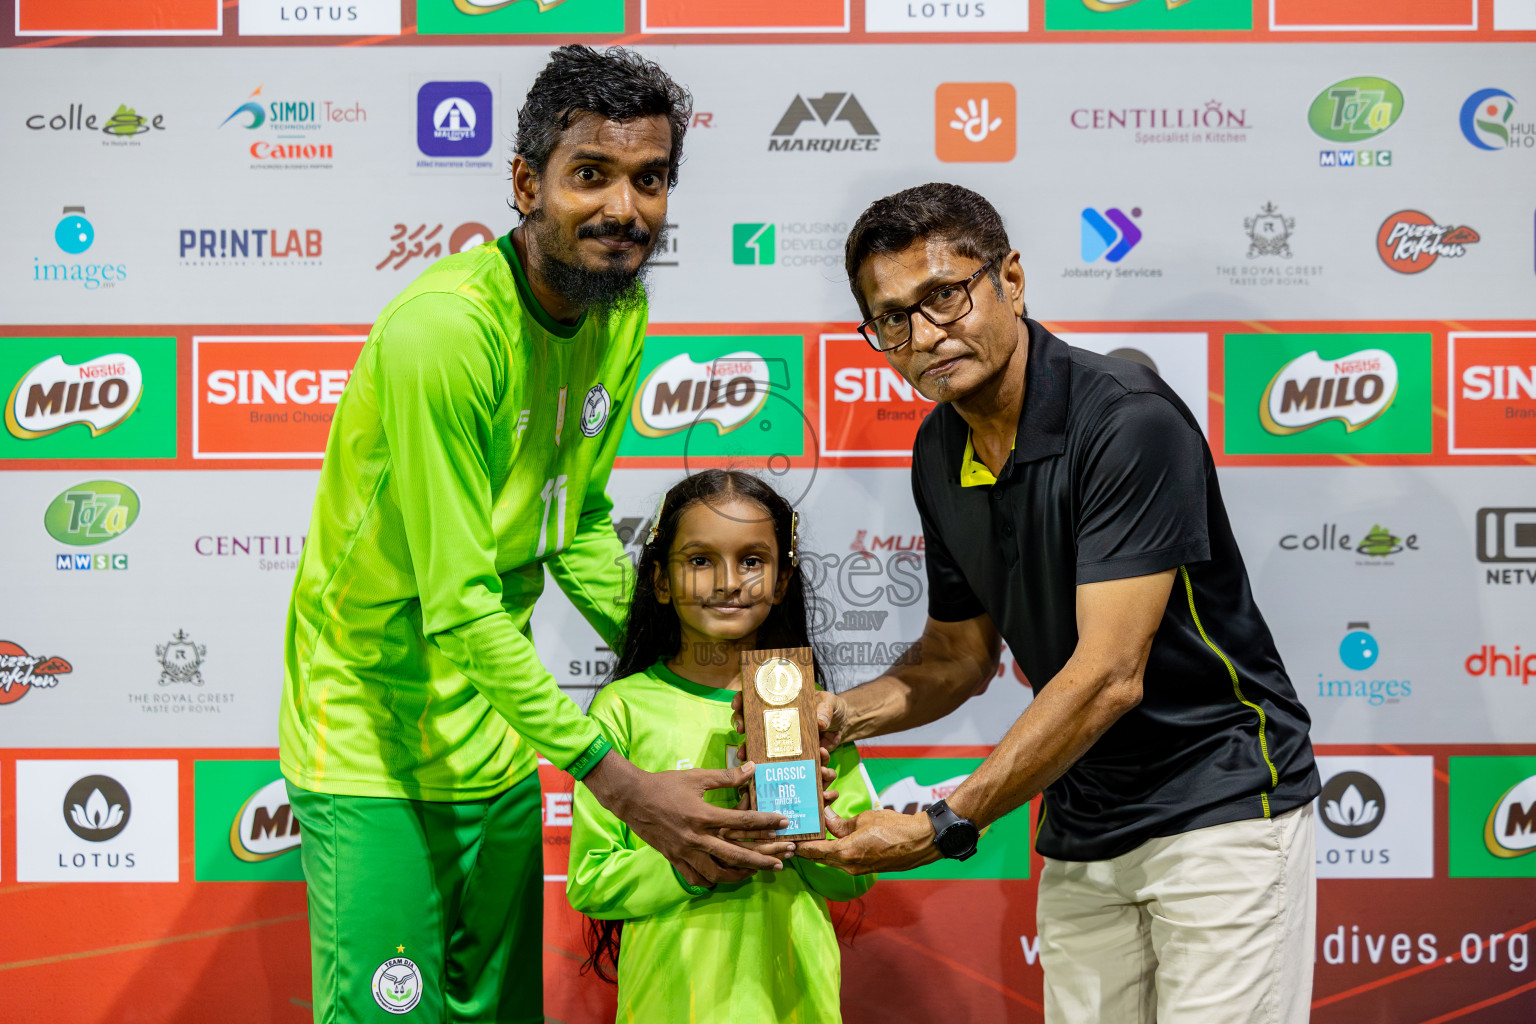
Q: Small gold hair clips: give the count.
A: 2